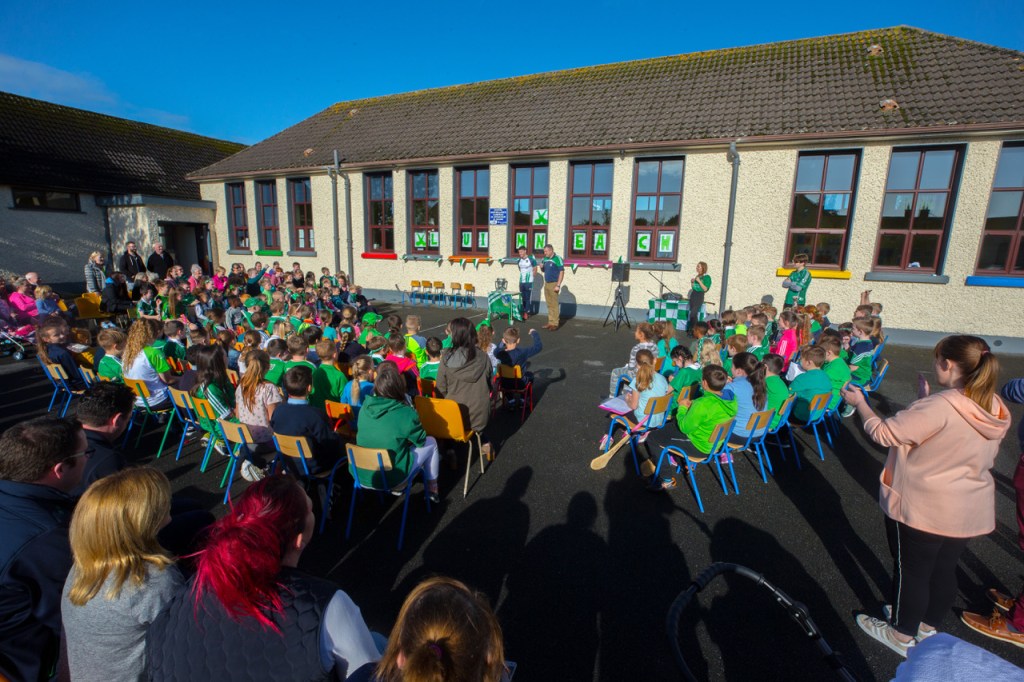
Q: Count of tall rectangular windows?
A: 12